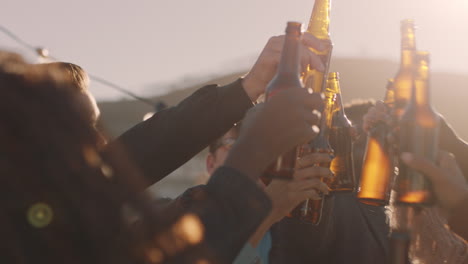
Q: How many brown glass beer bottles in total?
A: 7